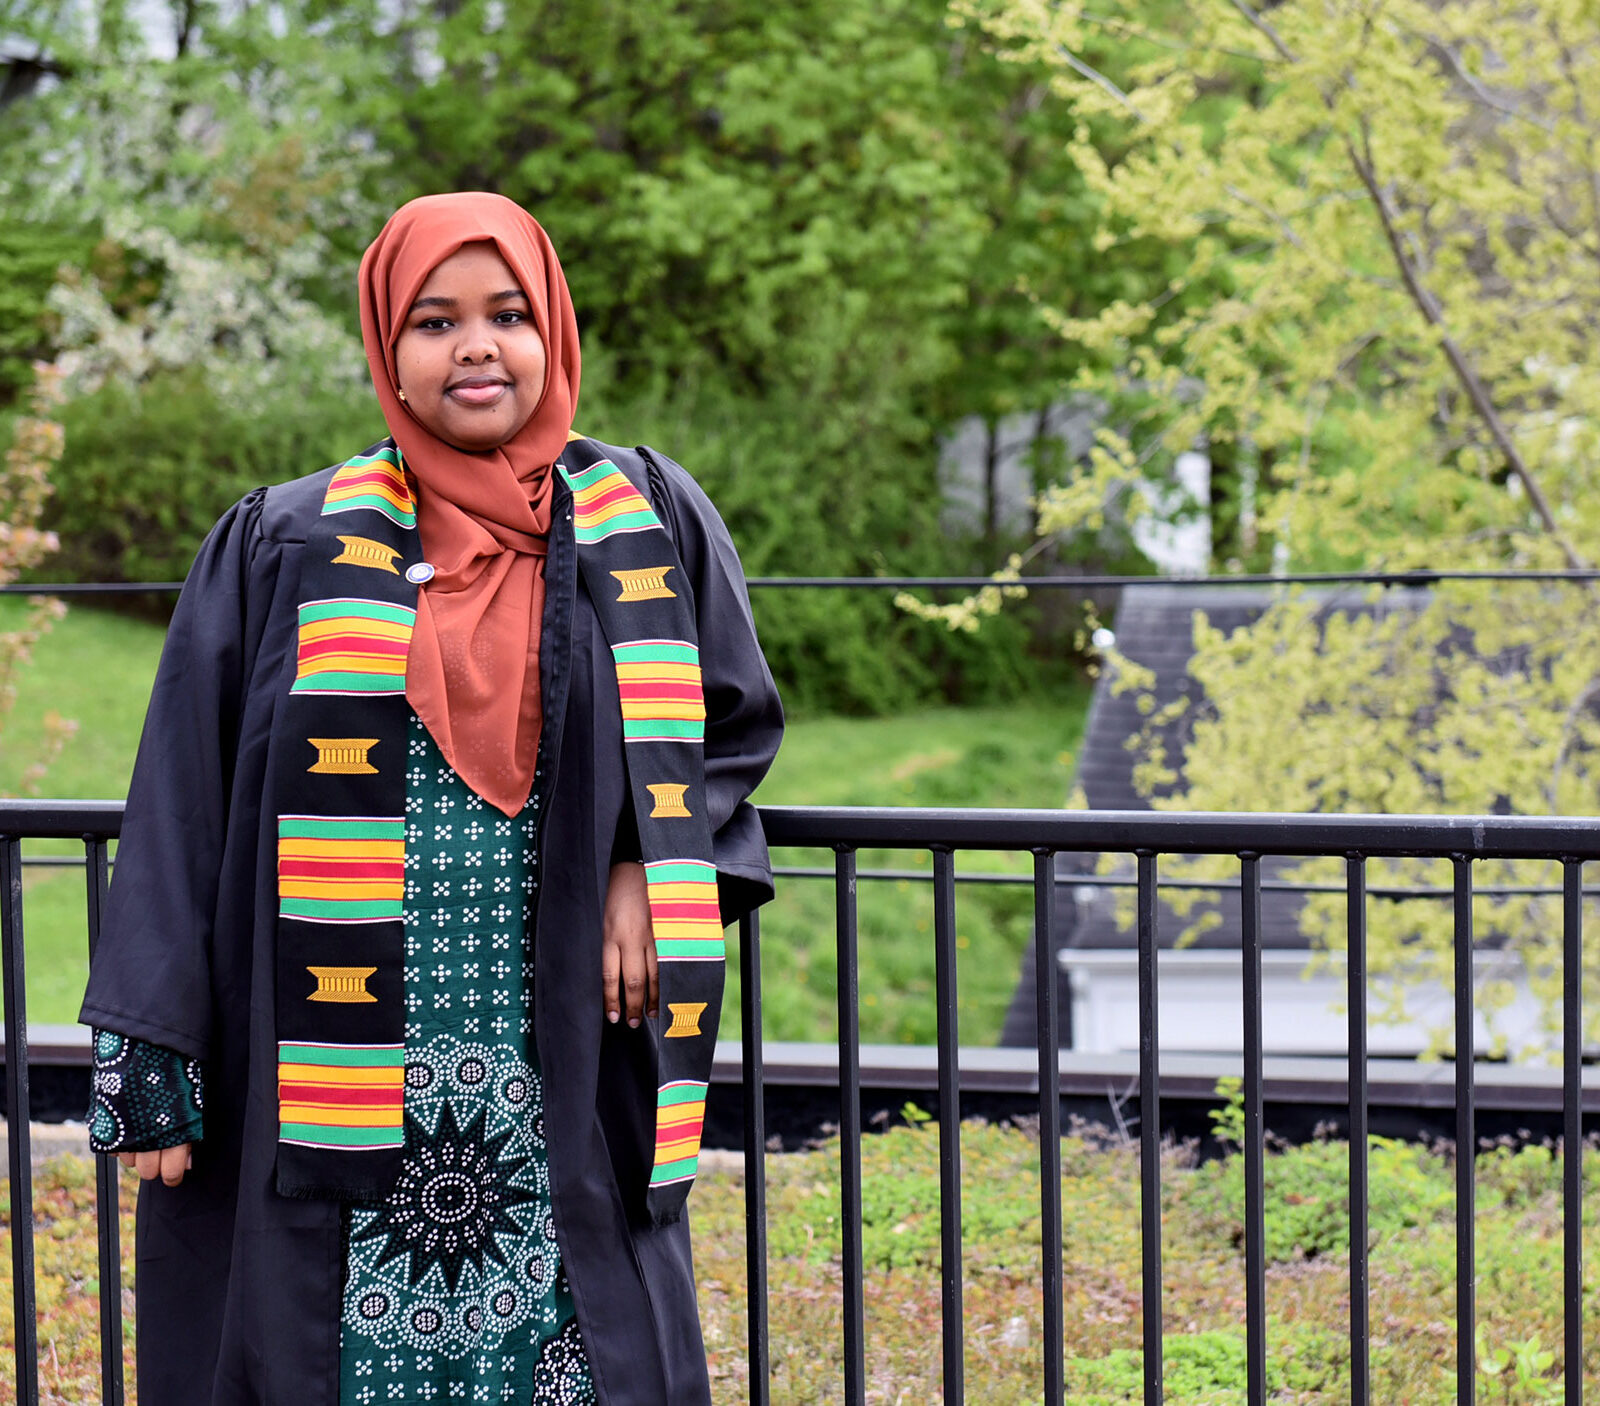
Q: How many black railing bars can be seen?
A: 11